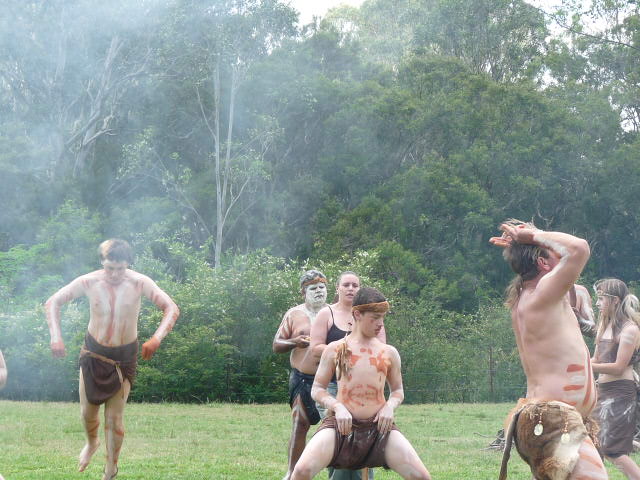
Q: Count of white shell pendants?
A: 2